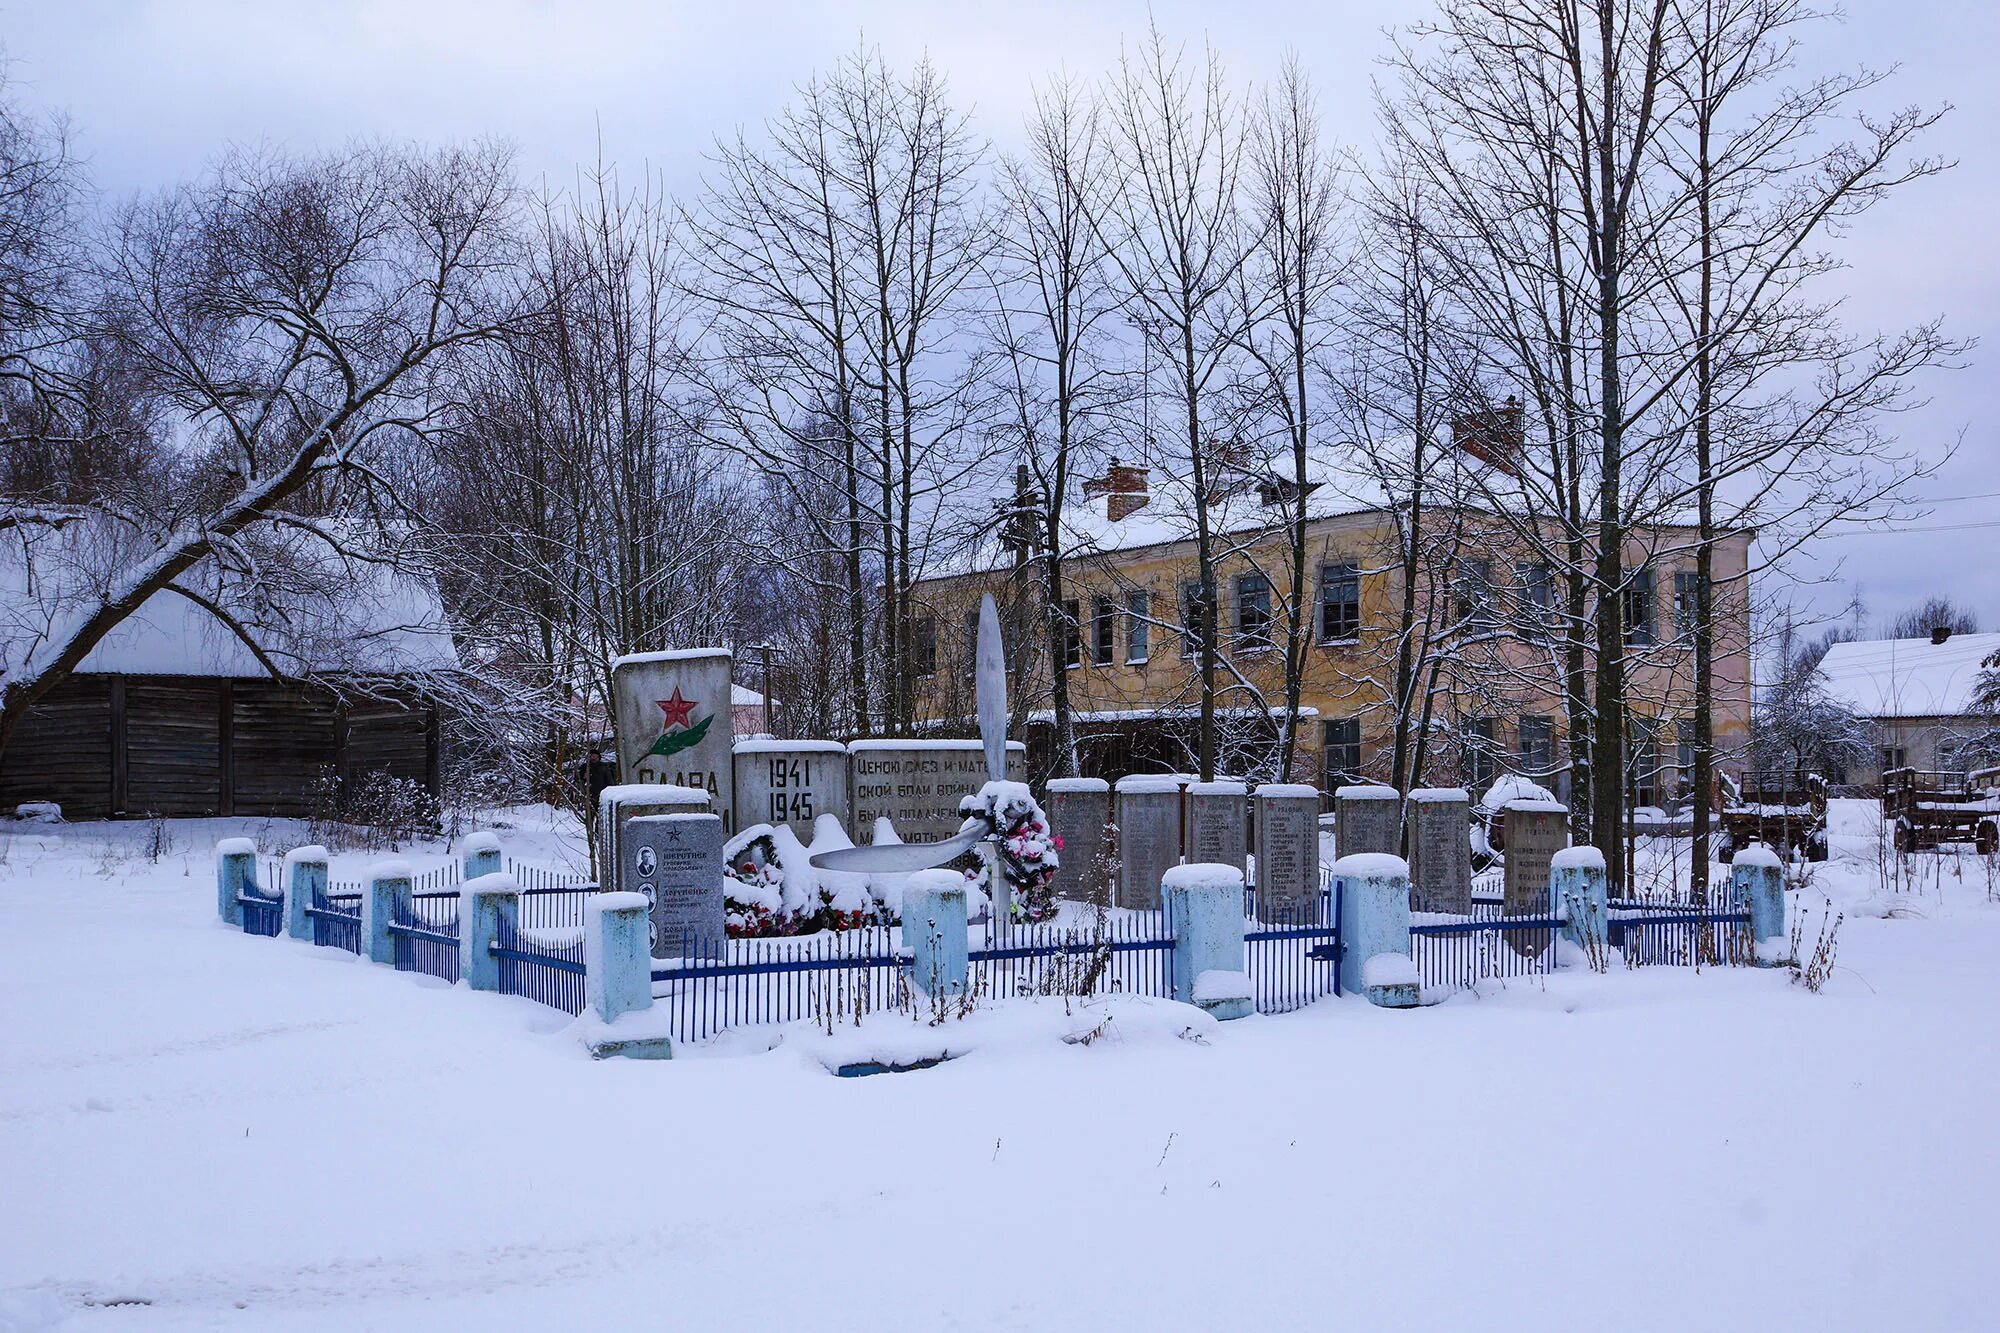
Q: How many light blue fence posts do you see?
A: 11